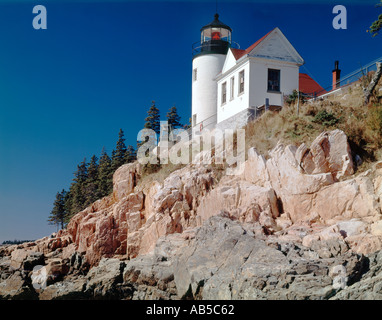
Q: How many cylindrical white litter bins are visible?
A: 0